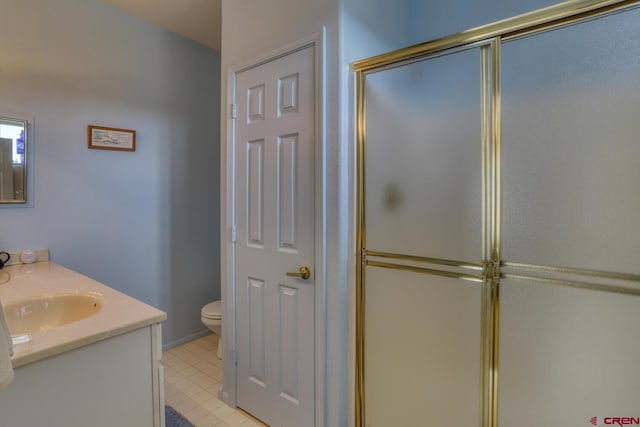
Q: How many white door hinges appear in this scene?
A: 3